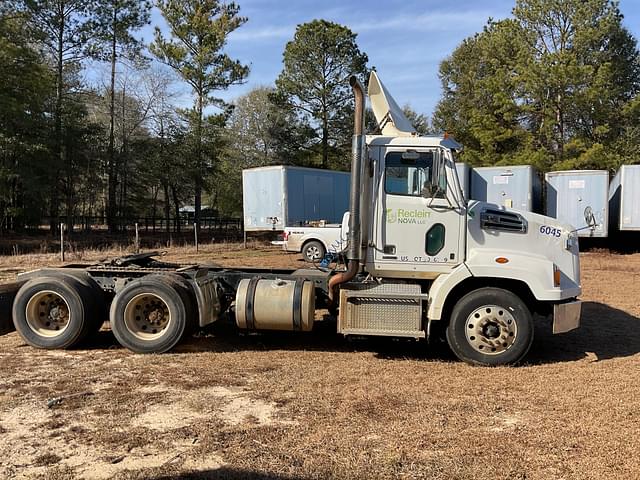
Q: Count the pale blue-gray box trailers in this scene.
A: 5